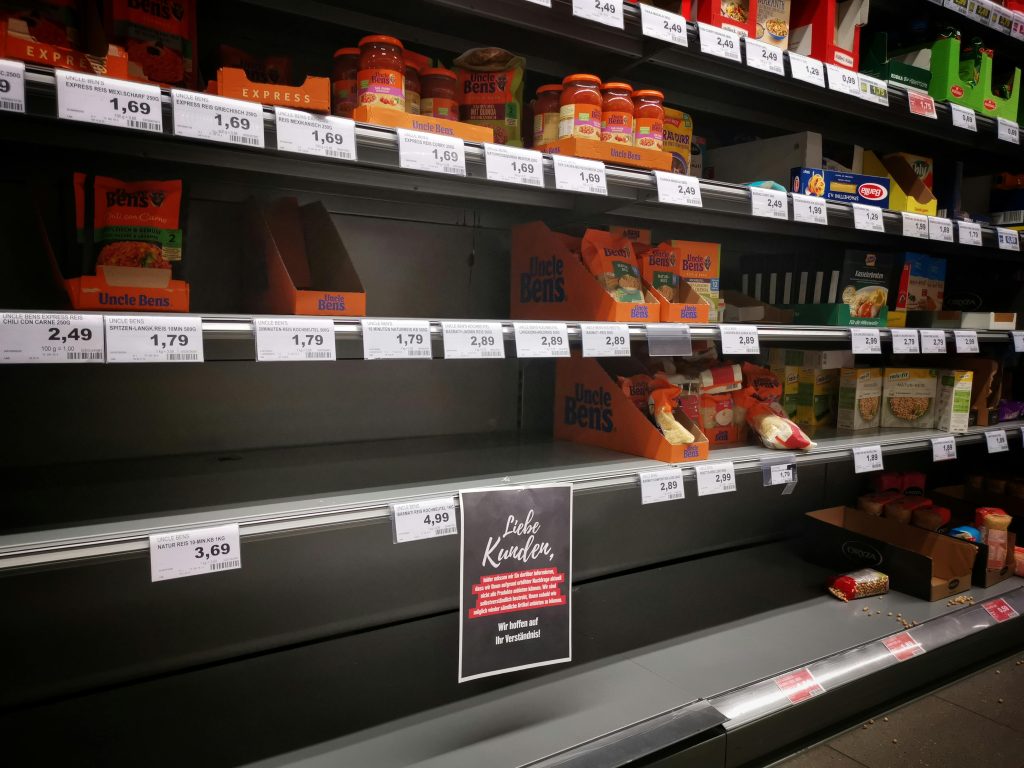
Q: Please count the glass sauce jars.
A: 8